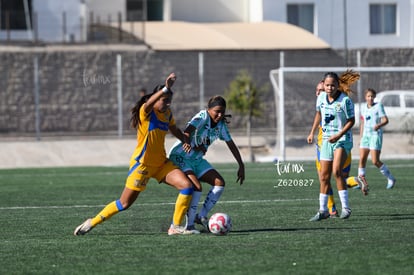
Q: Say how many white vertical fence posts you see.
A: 5